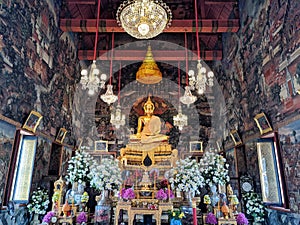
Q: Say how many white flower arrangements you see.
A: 6